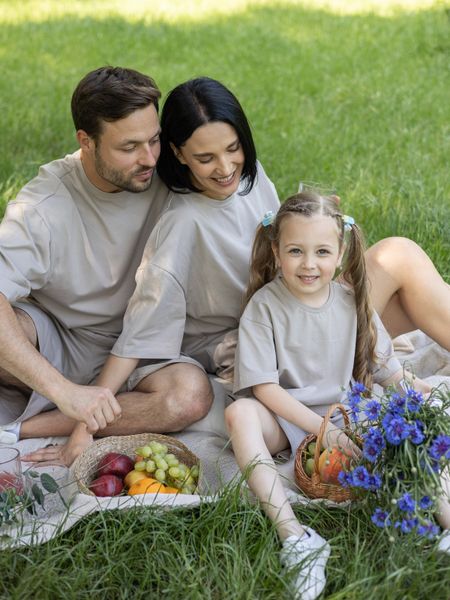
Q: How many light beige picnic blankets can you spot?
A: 1